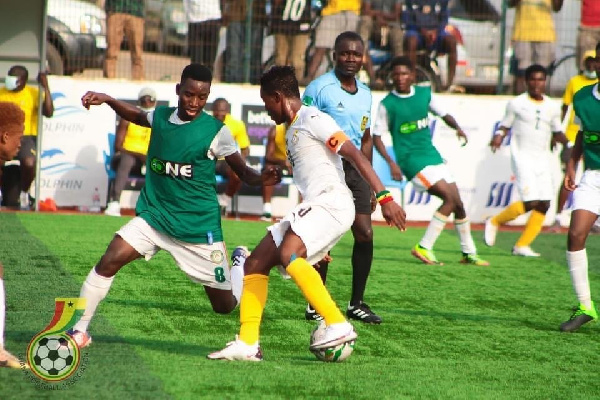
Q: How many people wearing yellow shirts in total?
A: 7